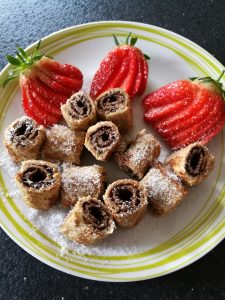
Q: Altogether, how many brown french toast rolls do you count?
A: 12